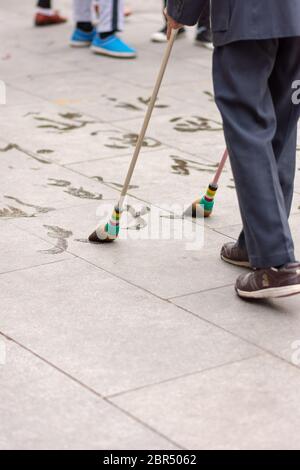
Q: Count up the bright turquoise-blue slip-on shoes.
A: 2